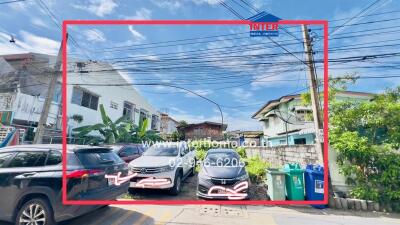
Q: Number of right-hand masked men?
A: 0